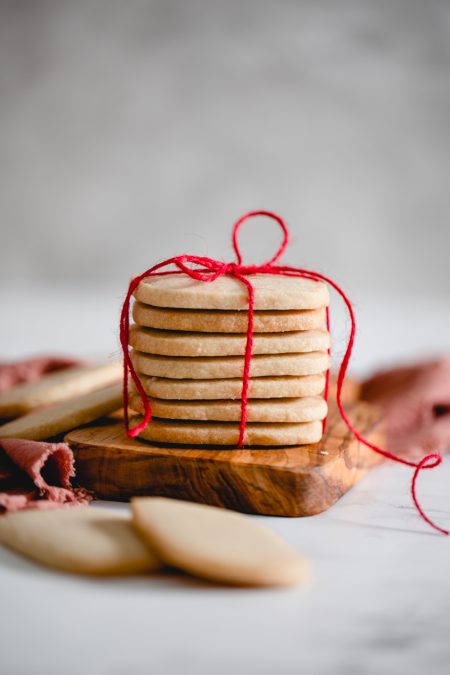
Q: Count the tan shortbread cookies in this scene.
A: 11